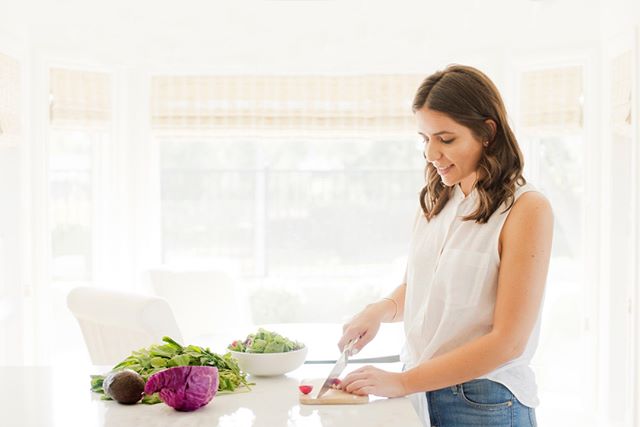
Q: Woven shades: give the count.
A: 5